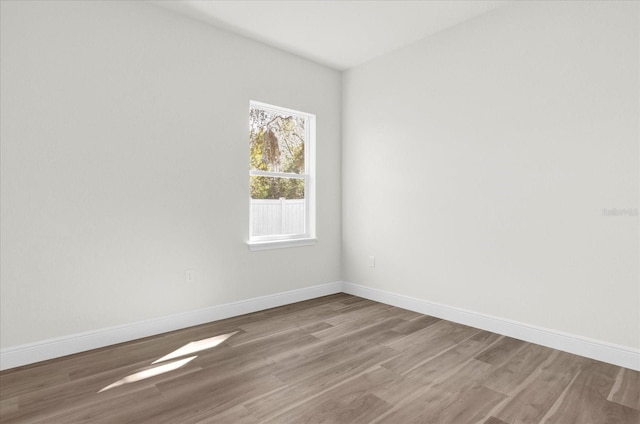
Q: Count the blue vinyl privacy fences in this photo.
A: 0